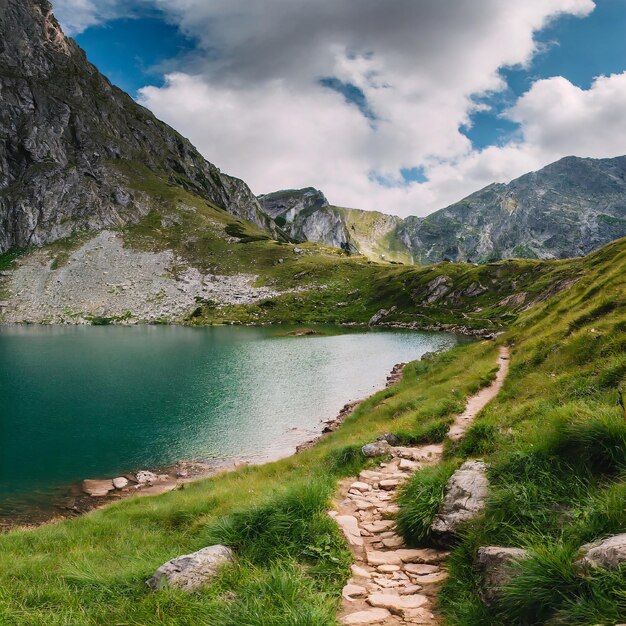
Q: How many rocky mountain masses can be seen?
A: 3